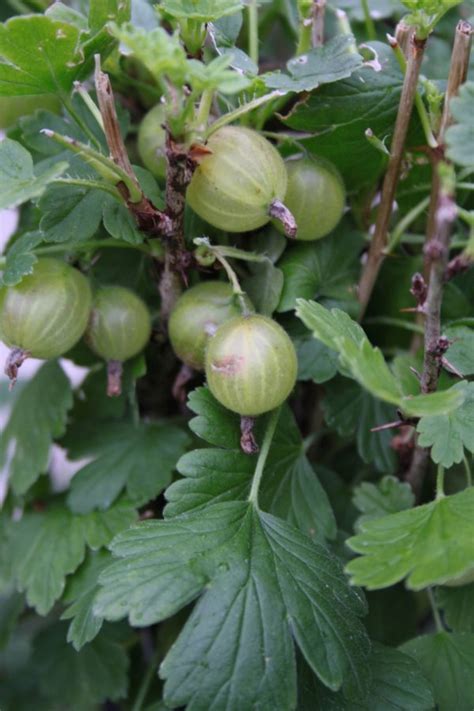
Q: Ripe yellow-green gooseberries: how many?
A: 7